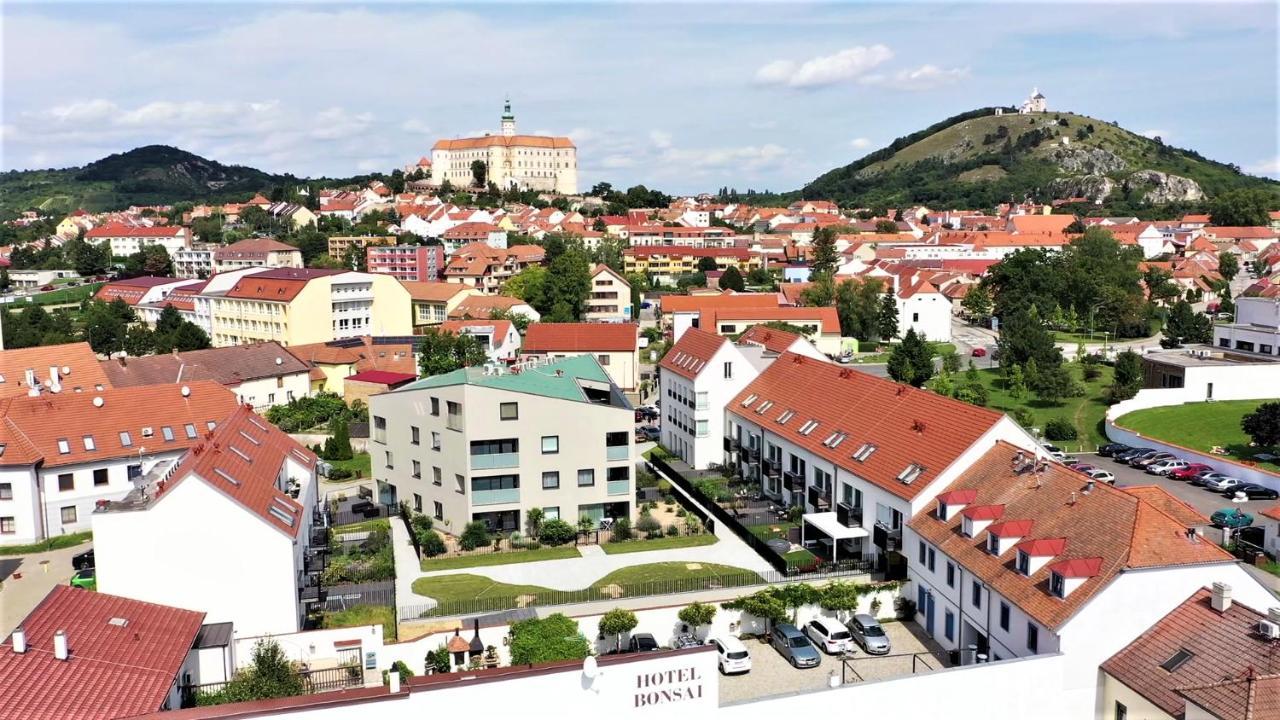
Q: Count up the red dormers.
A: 5